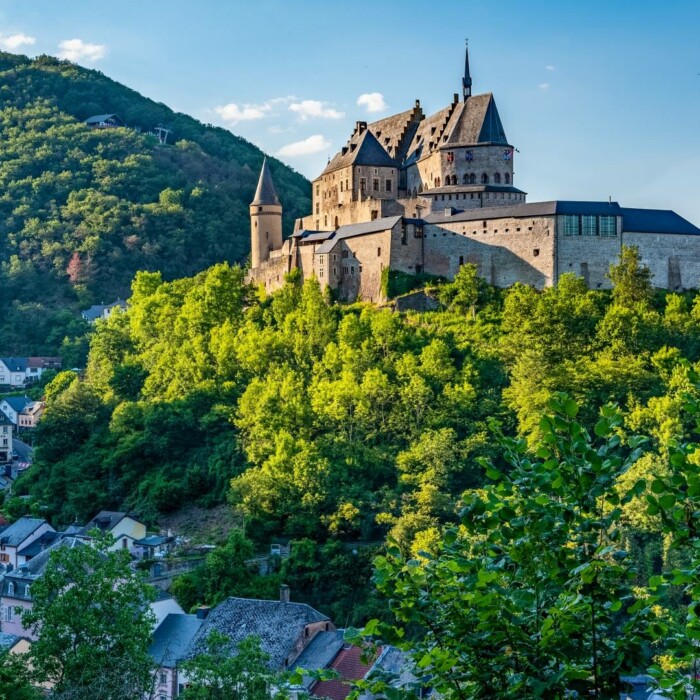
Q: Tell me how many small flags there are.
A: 3